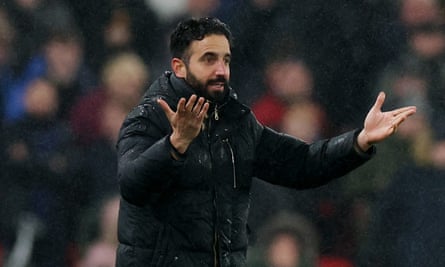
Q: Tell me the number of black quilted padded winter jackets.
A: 1